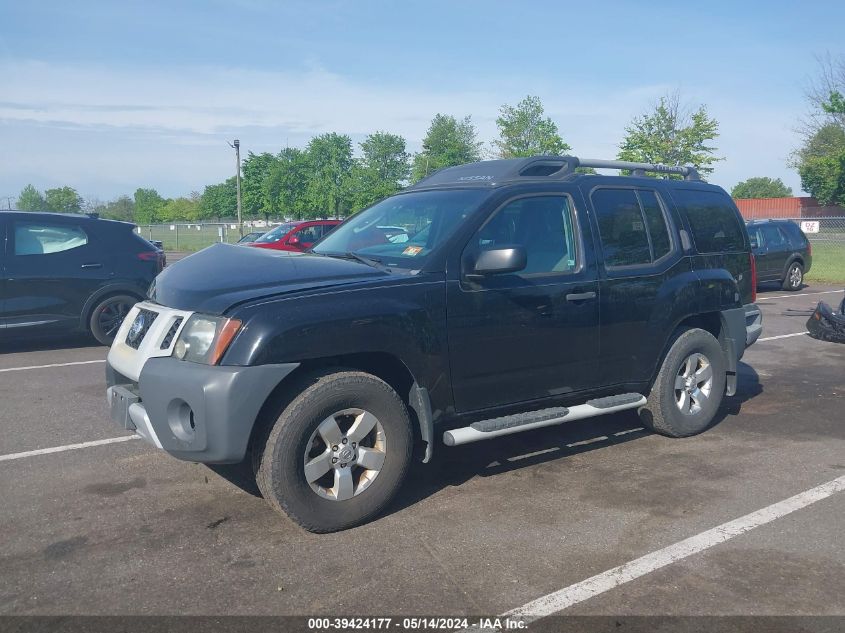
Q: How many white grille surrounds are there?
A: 1